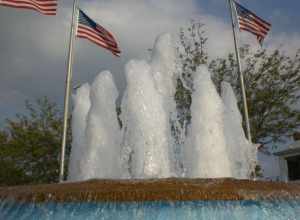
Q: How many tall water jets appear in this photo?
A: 6